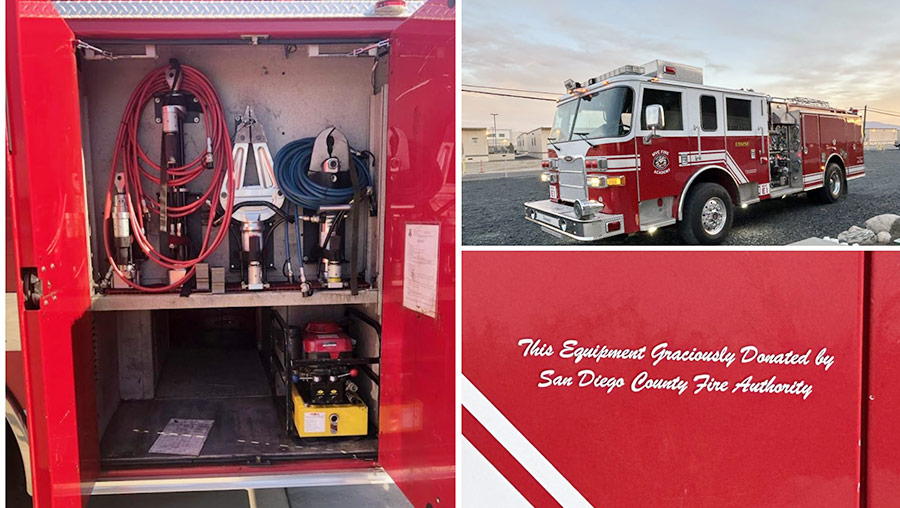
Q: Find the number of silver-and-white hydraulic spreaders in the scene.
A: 1